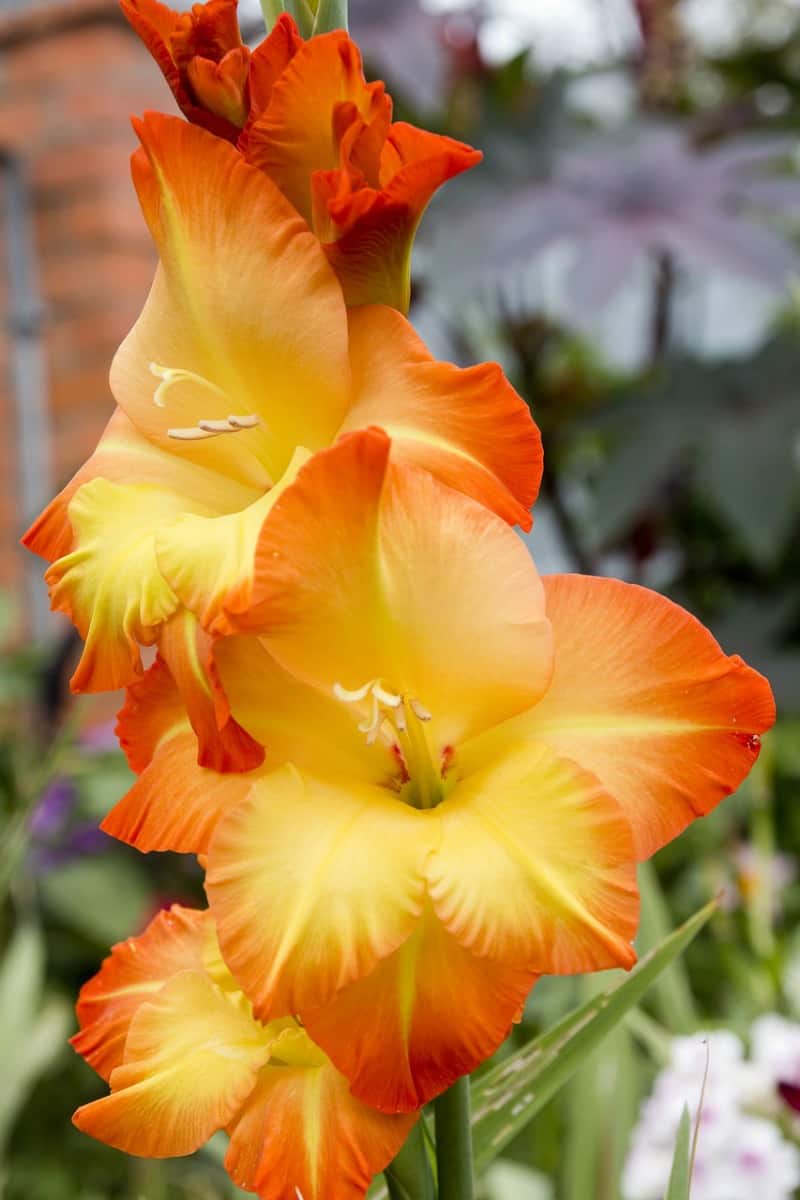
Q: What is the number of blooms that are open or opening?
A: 5